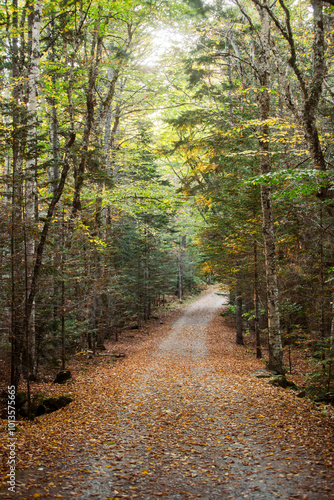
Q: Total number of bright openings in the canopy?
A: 1